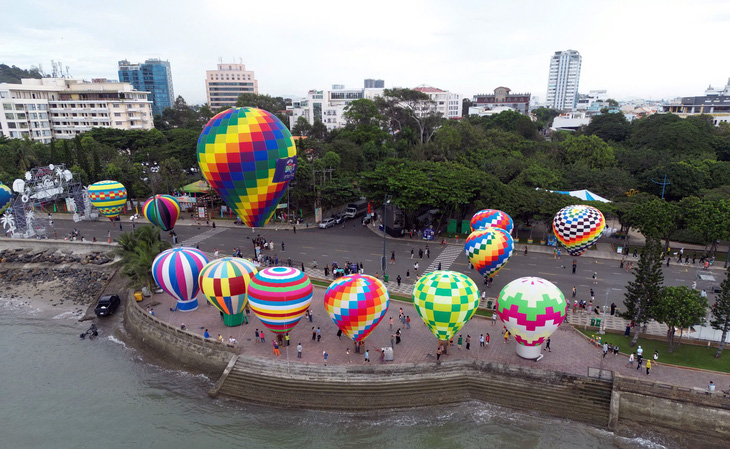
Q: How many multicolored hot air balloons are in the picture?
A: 13